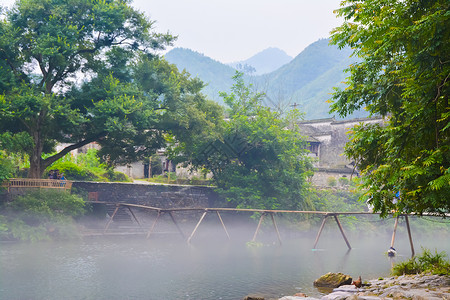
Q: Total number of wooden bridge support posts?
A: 12